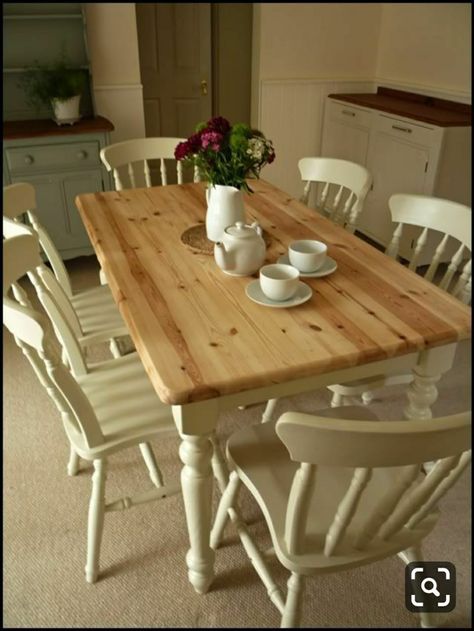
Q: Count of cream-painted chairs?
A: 6